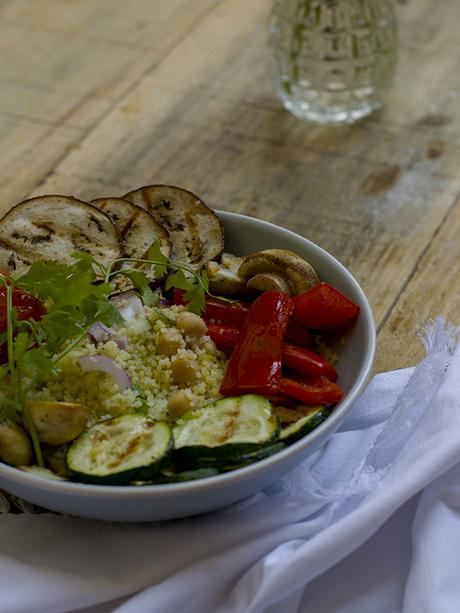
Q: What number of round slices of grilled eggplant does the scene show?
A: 3